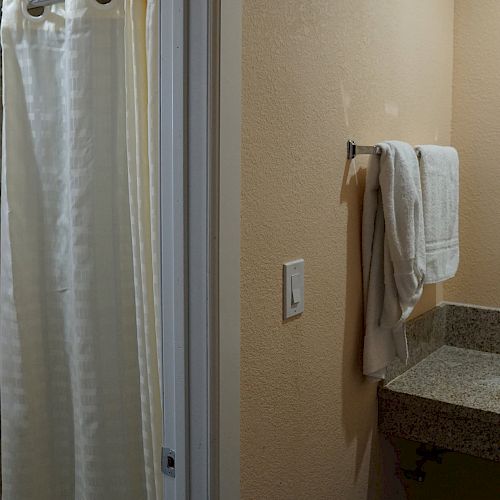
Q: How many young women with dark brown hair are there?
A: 0